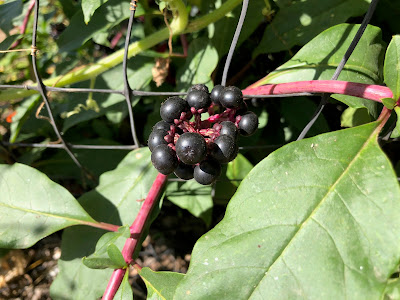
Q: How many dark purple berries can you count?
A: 15